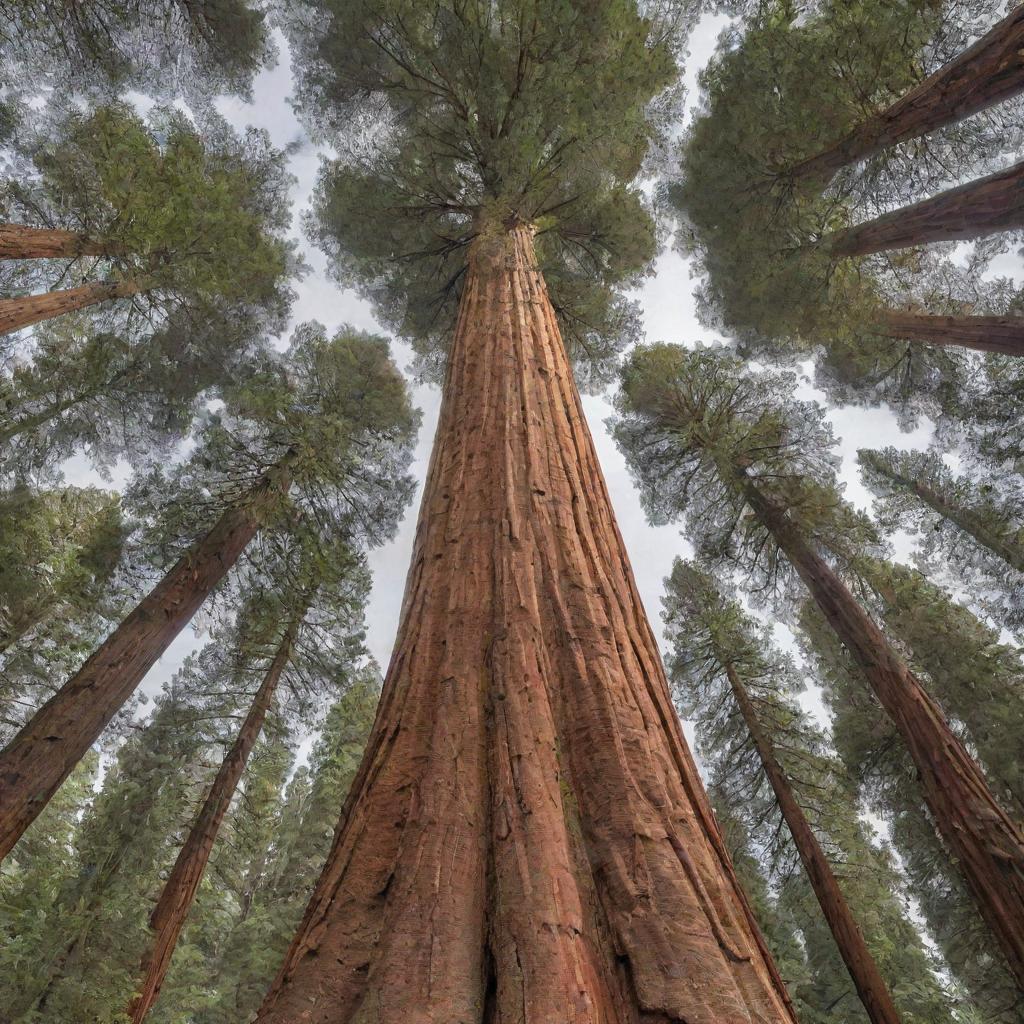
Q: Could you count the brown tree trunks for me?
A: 10